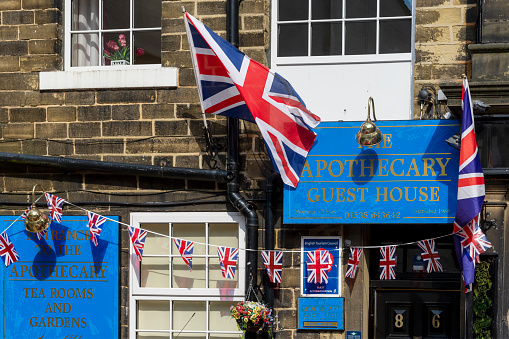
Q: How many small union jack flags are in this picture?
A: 13